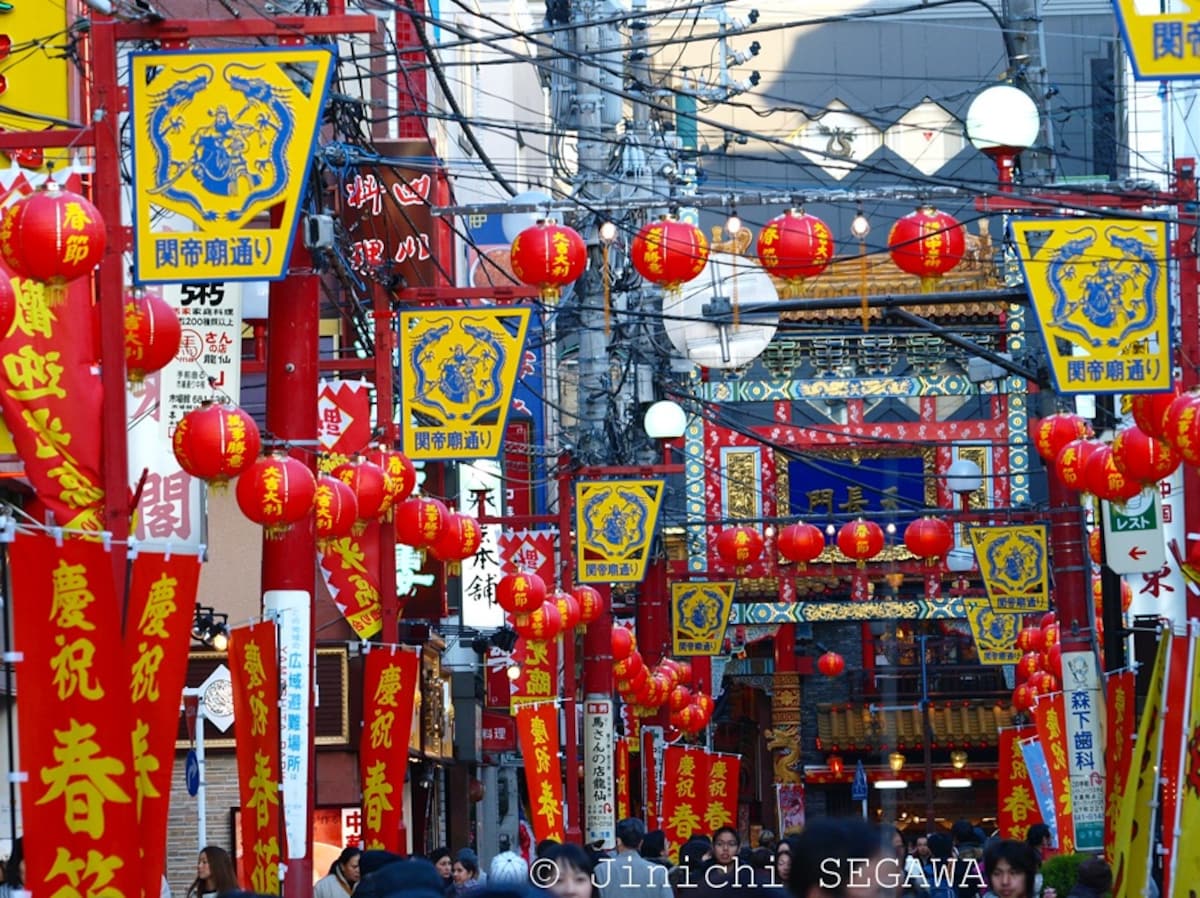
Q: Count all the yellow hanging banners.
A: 8